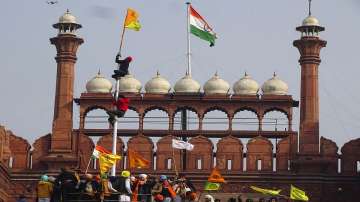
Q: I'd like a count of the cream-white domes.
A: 9